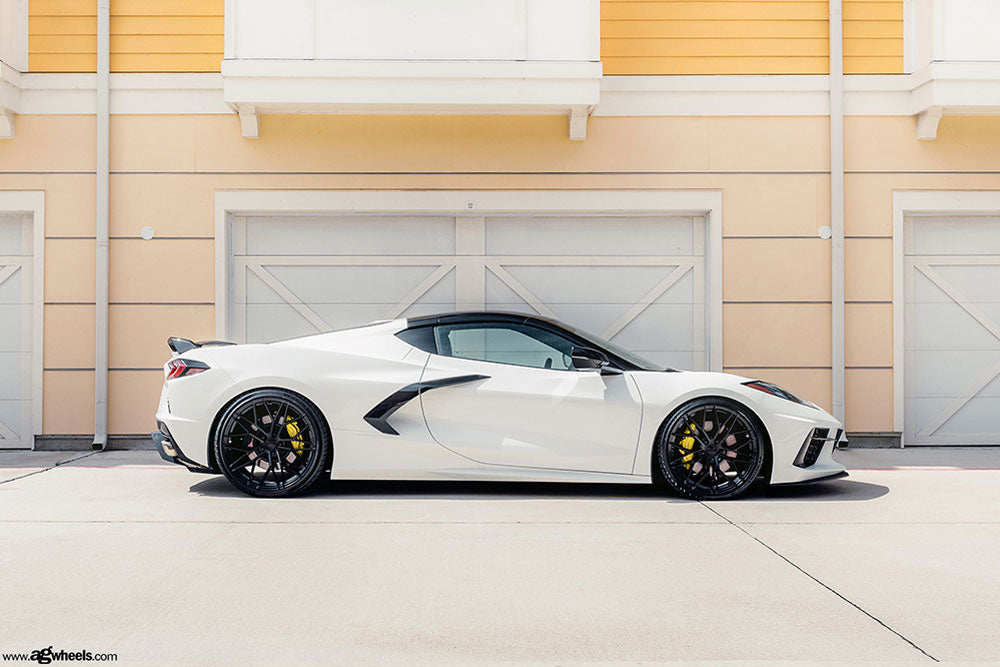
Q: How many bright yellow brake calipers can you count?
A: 2